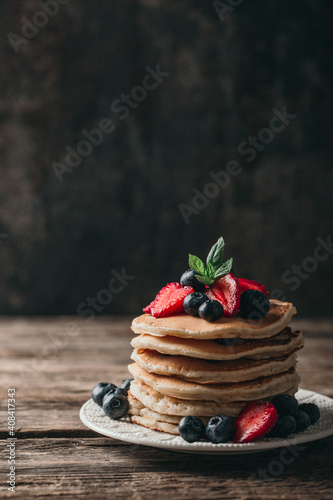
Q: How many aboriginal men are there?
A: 0